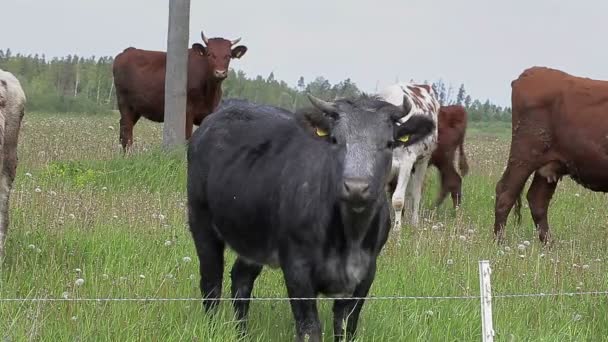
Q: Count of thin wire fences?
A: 1